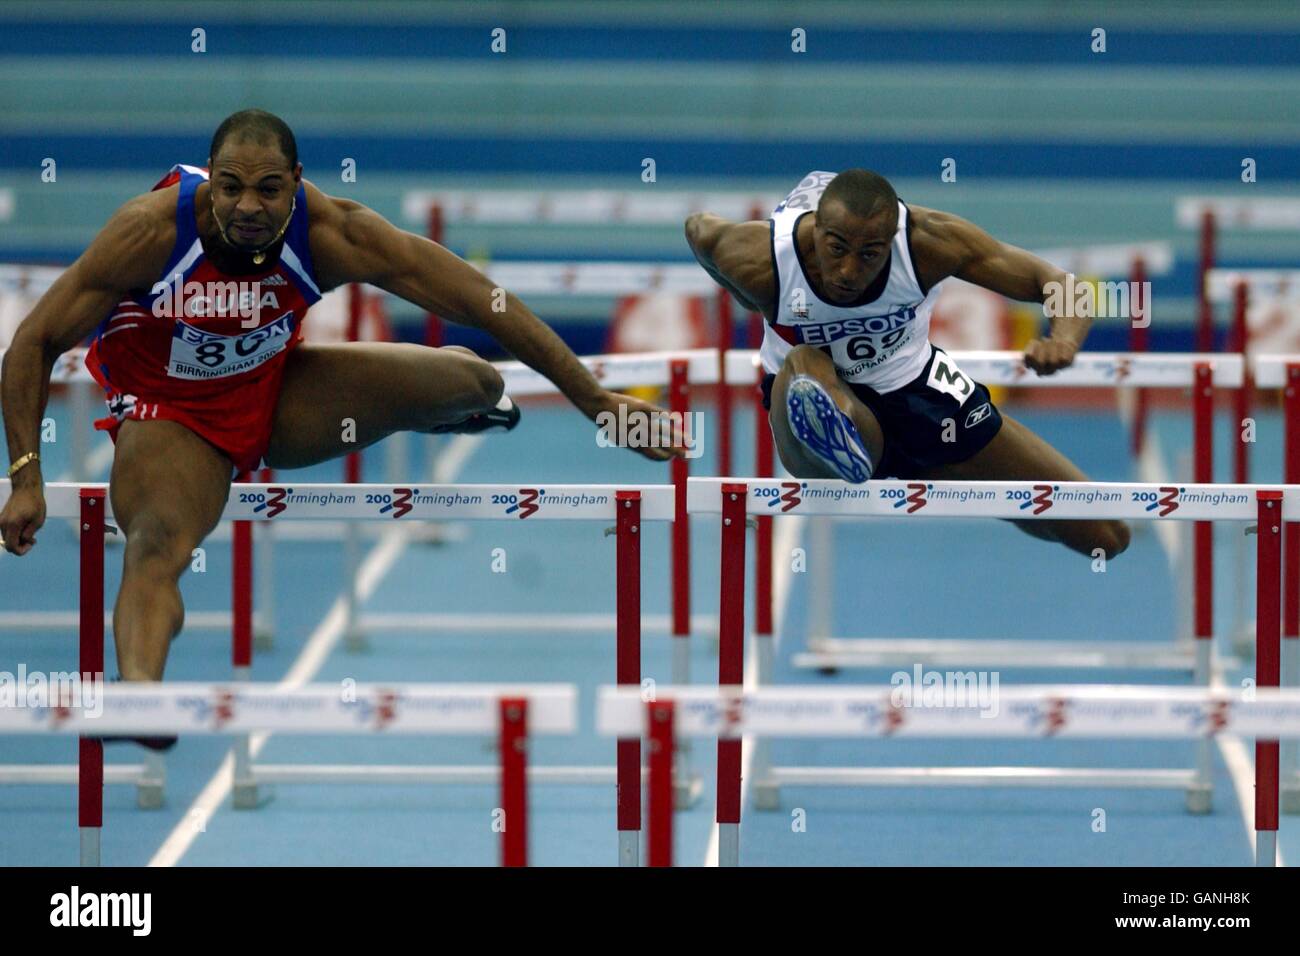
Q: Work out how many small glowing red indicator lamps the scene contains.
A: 0